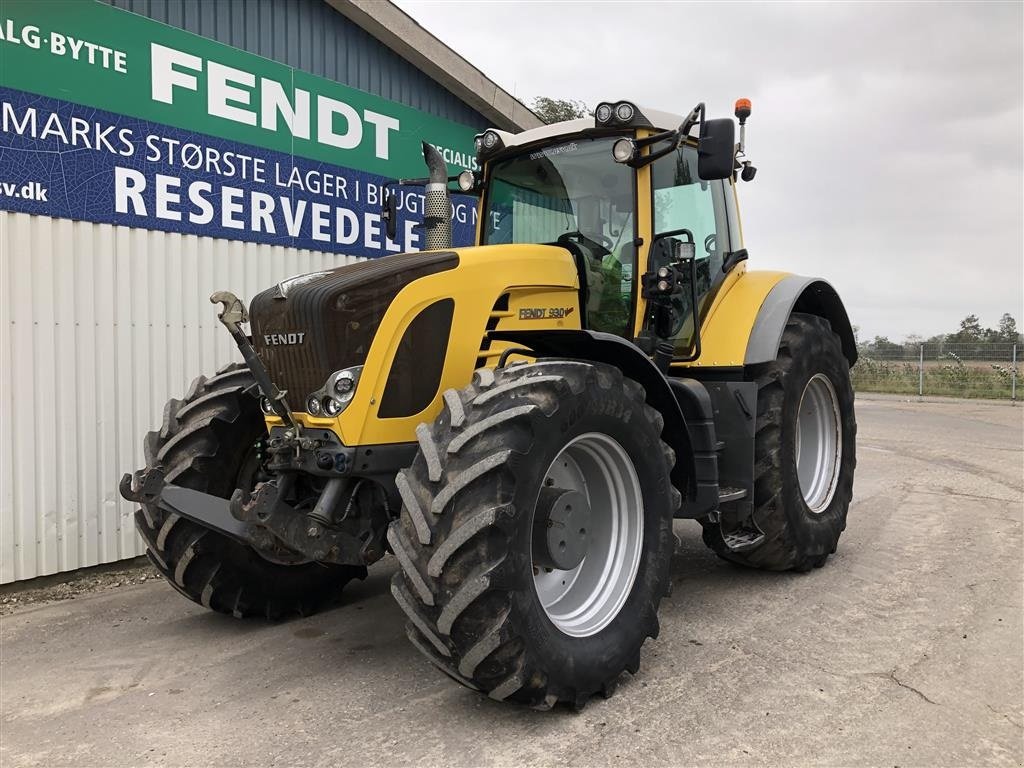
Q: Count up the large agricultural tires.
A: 3